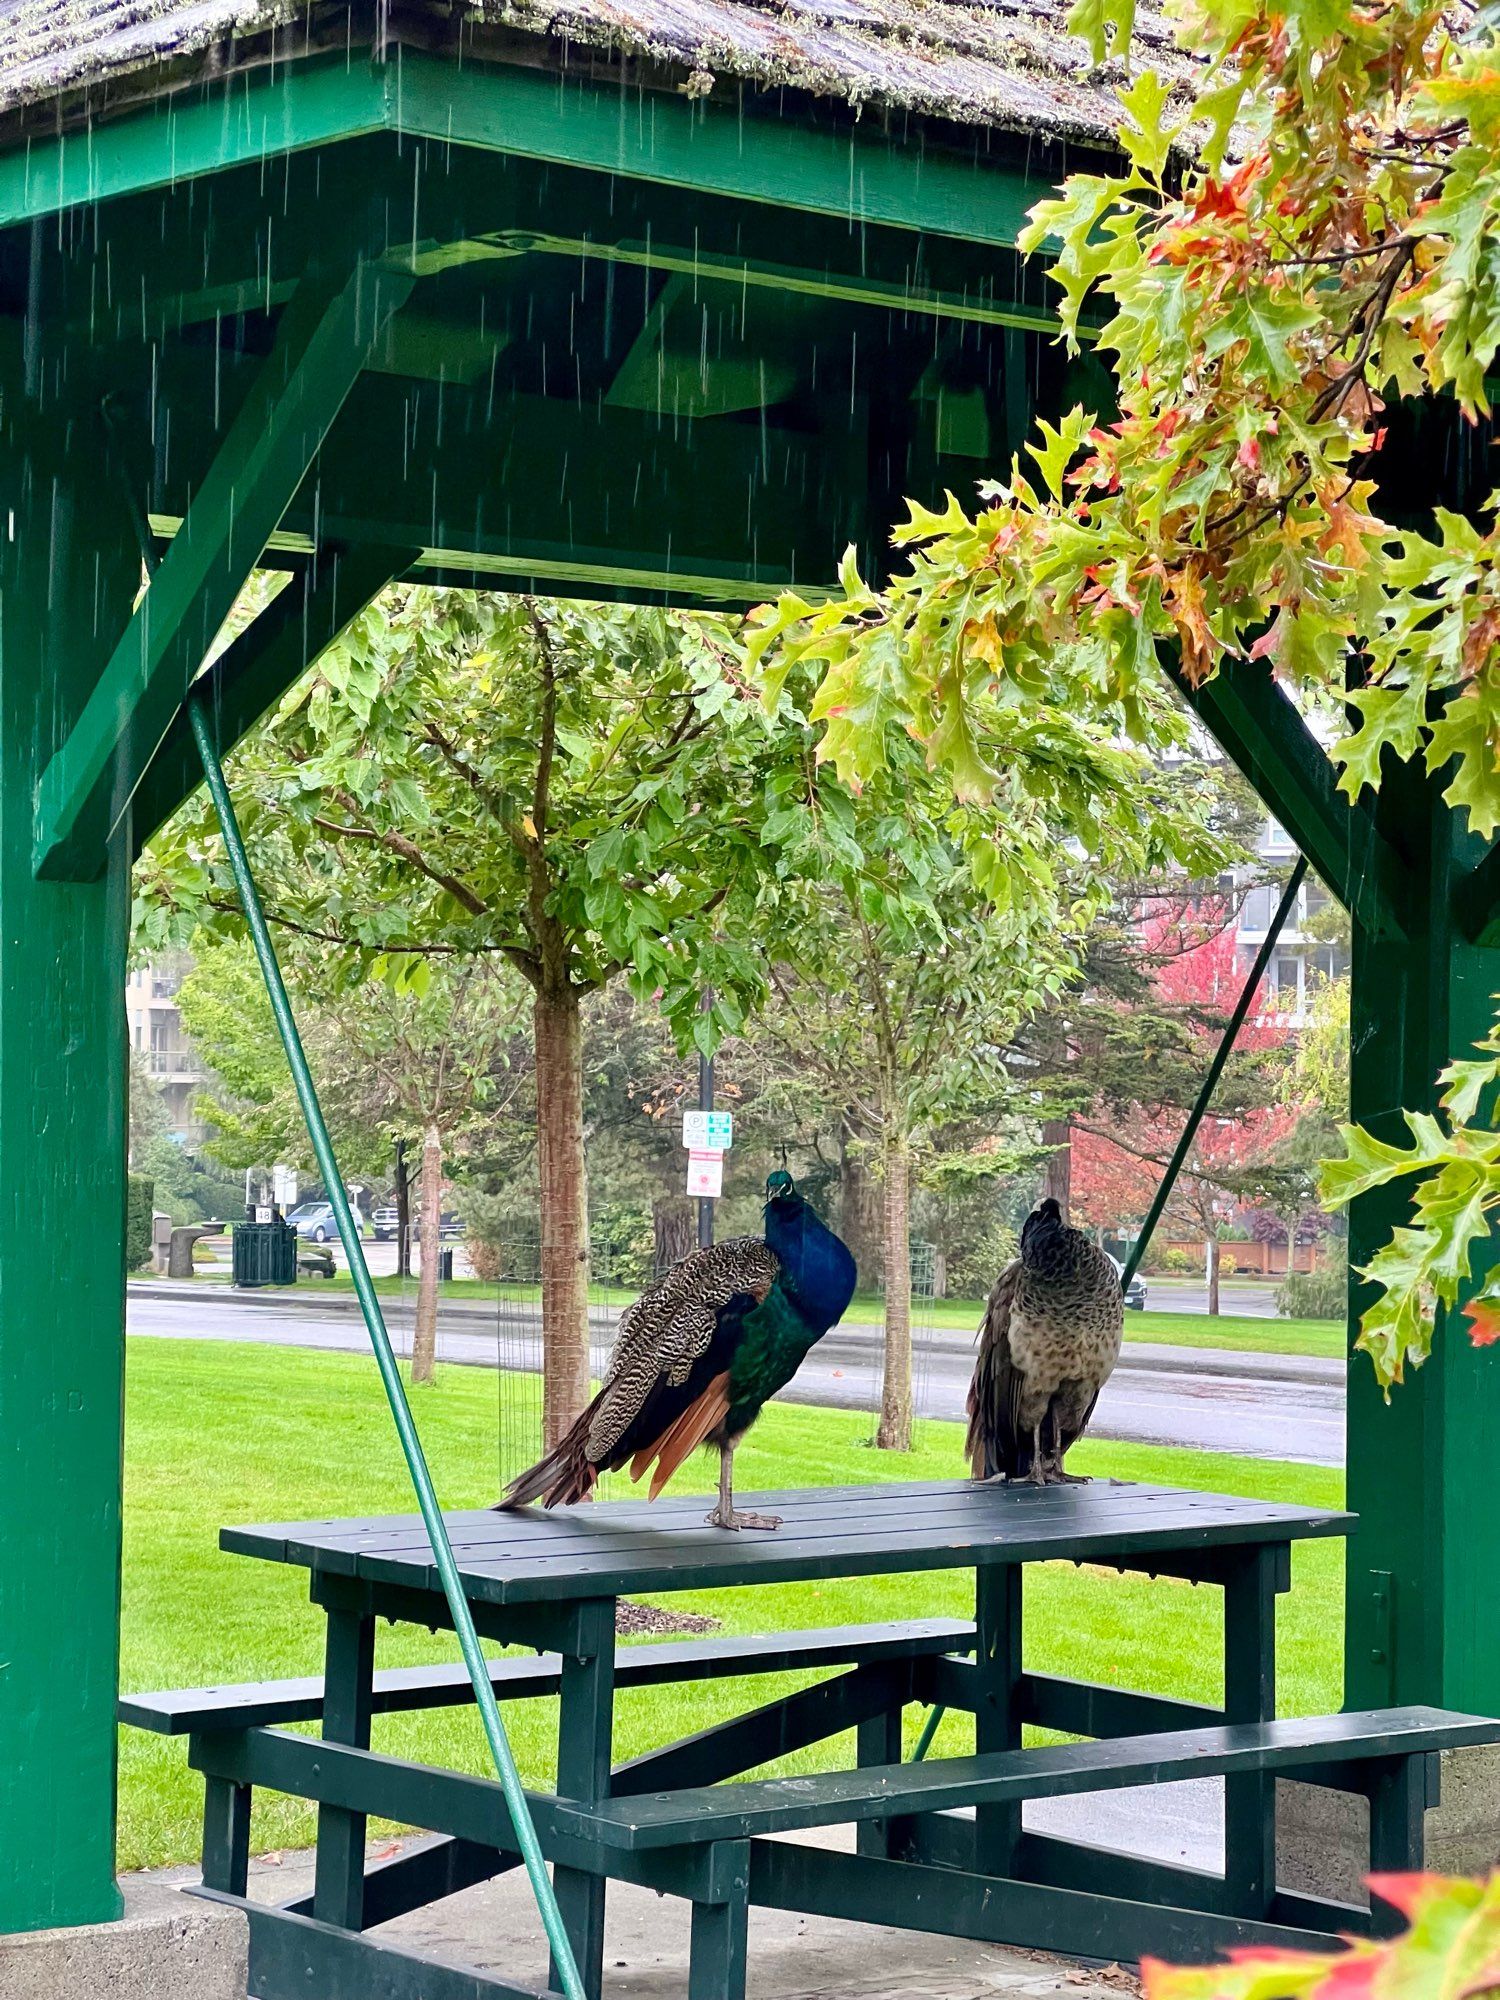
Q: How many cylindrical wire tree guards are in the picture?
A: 3